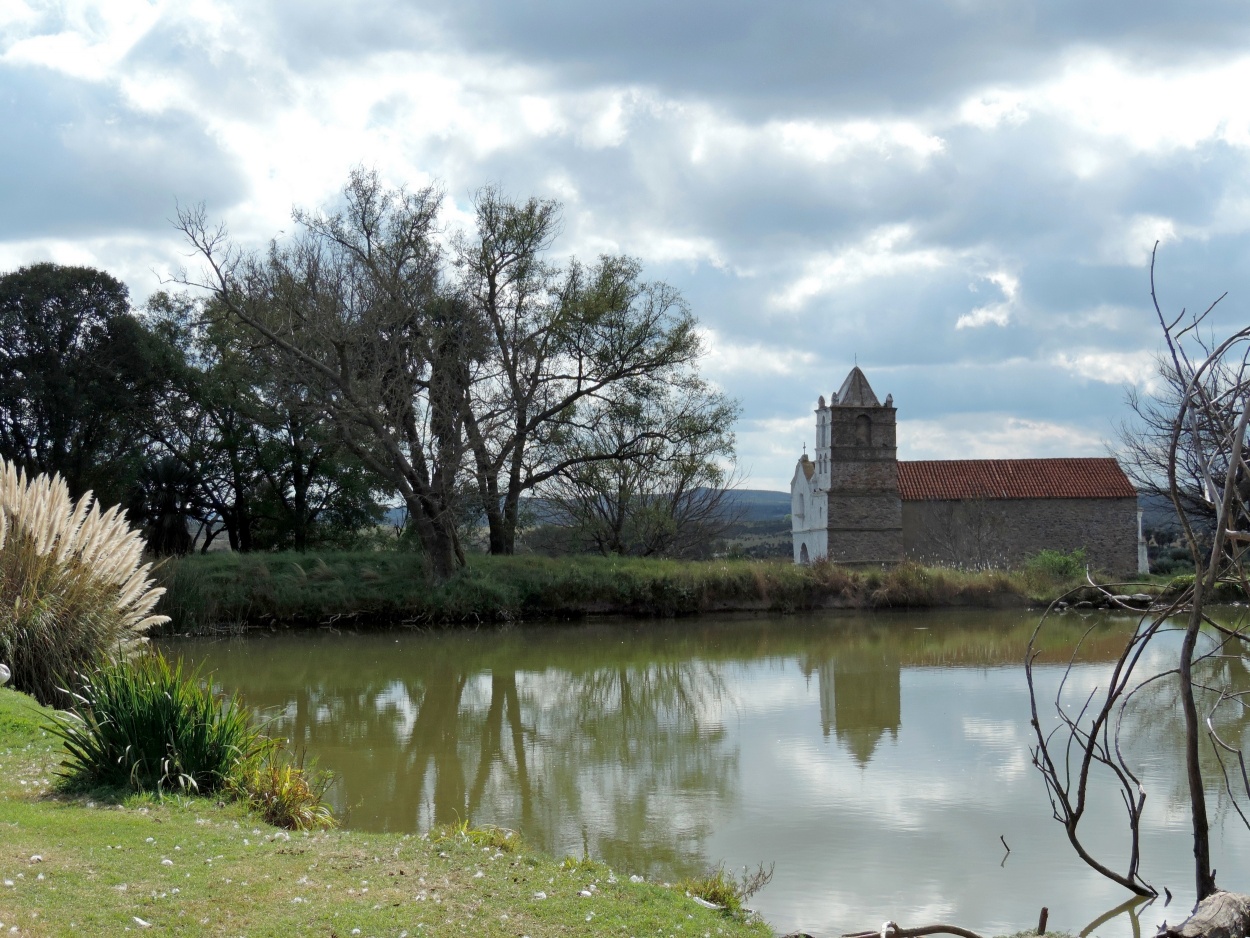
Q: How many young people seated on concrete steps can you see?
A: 0